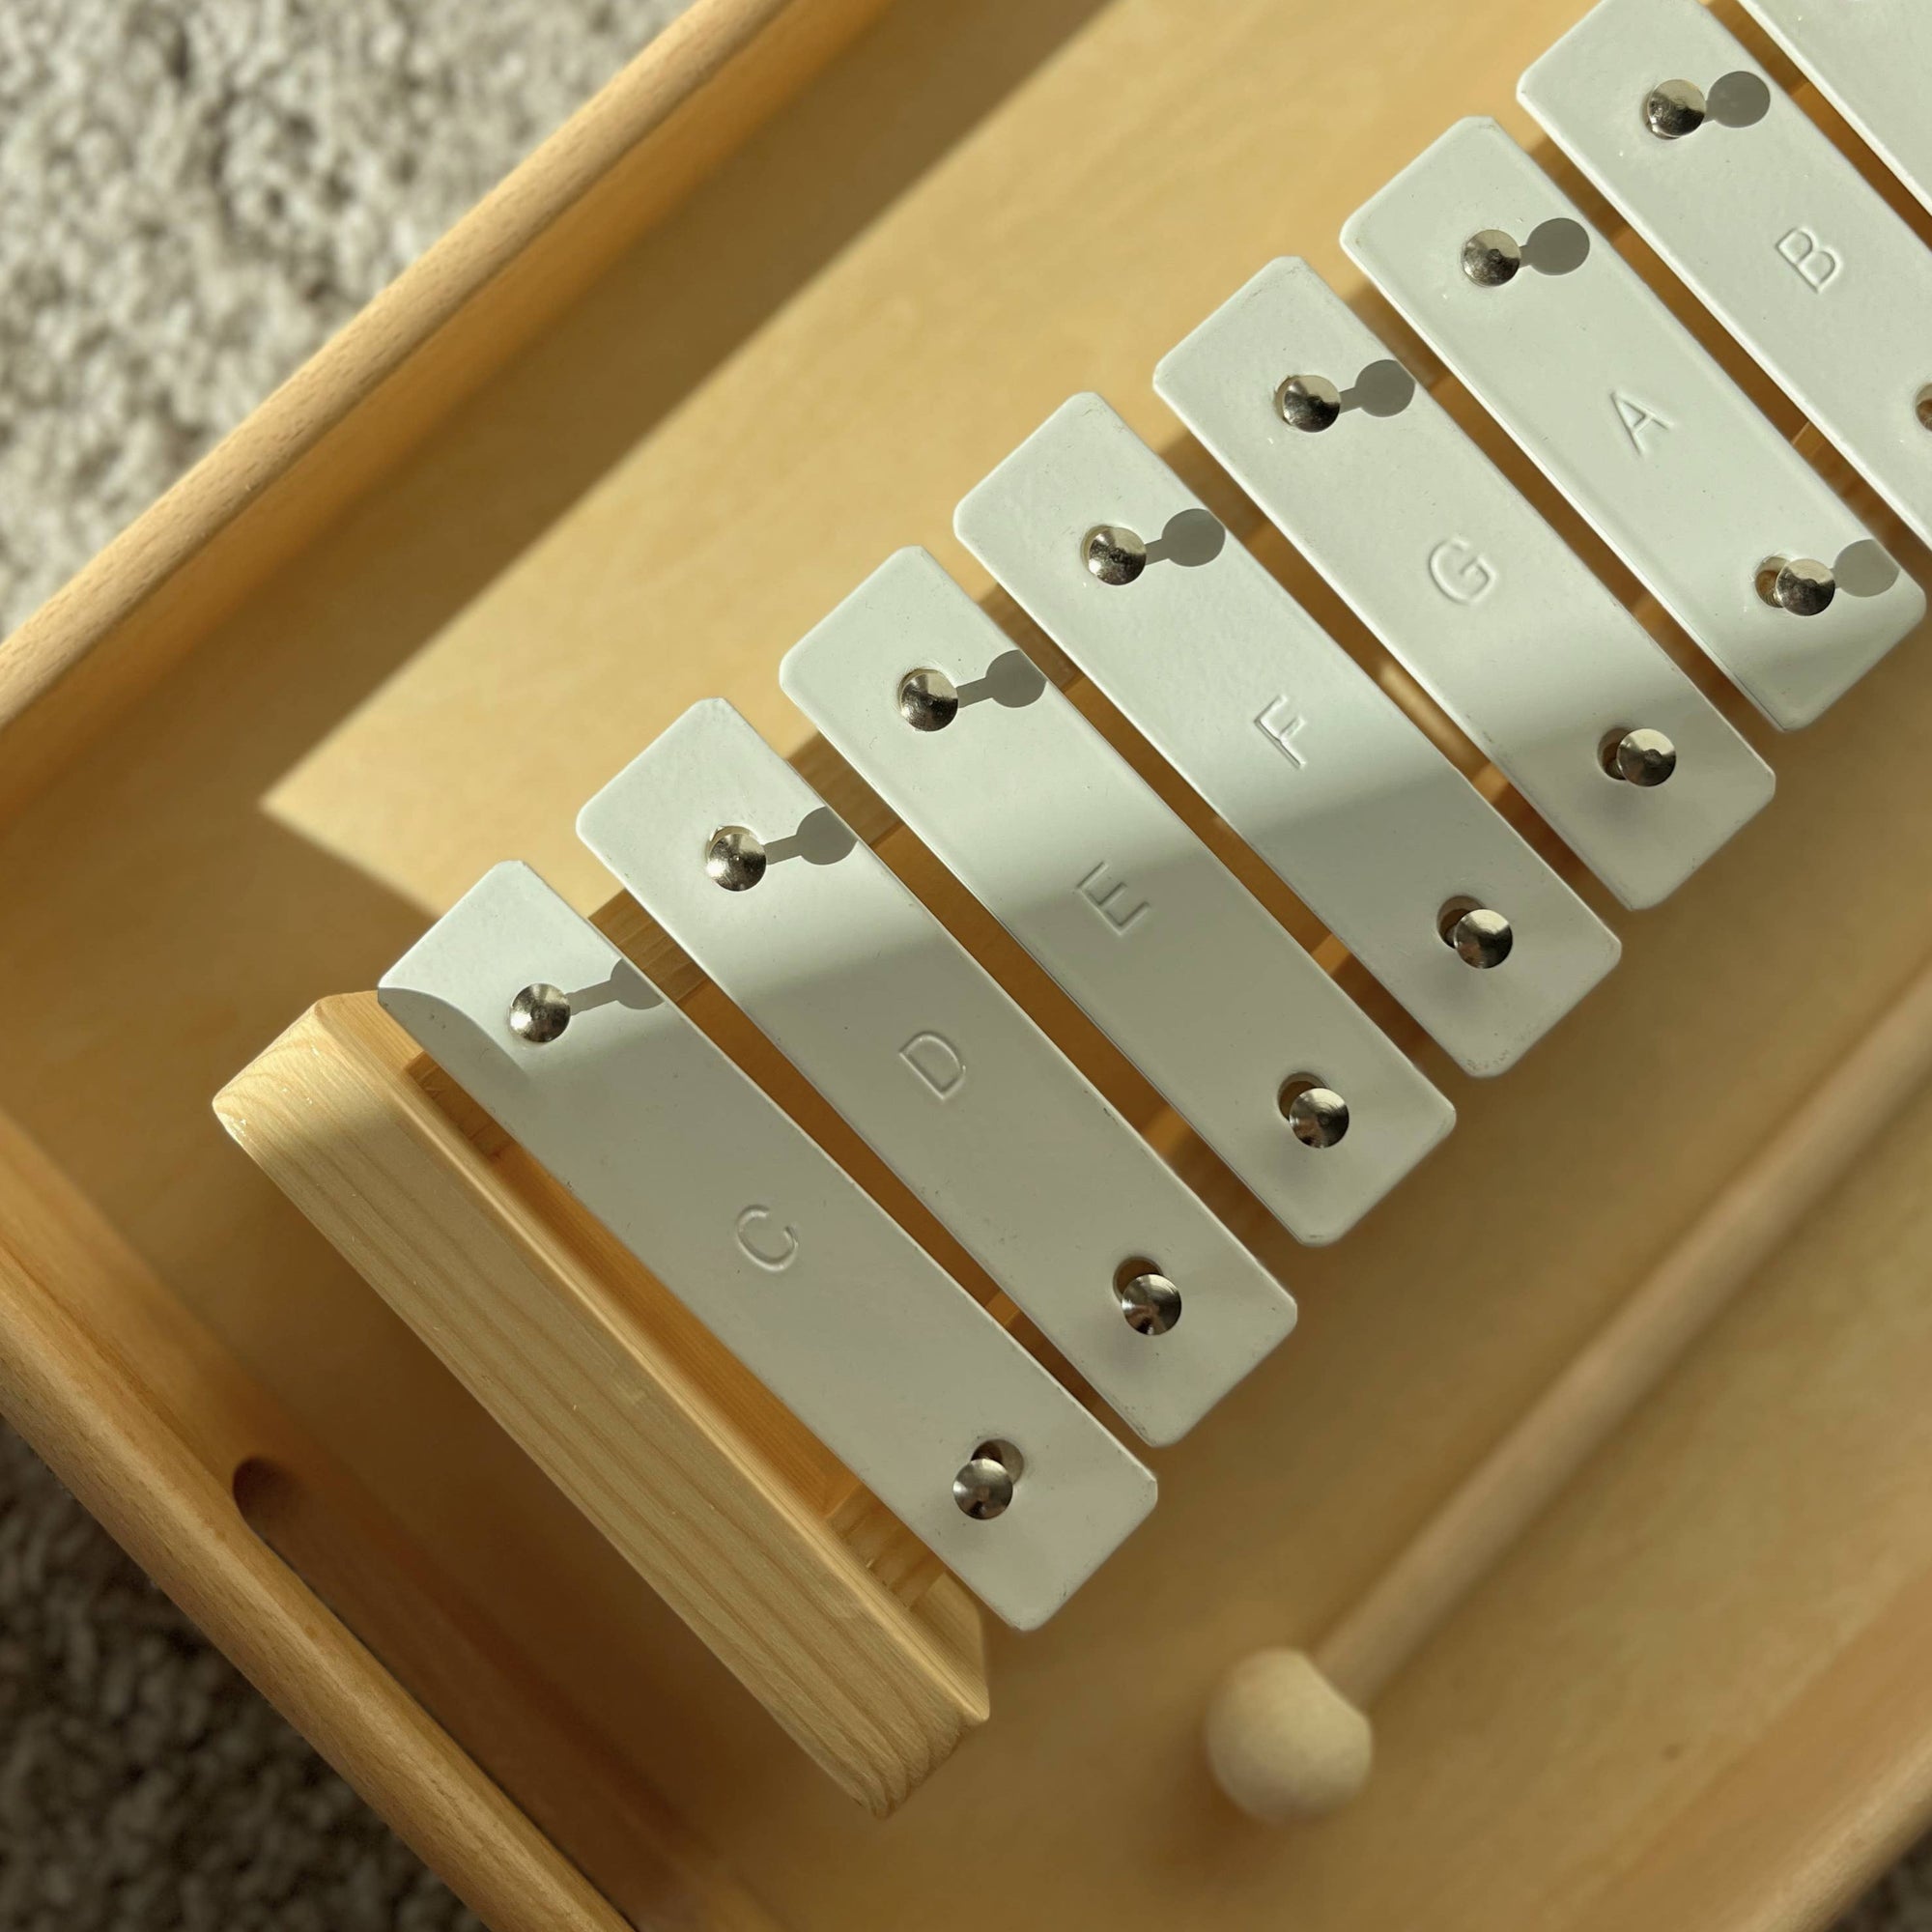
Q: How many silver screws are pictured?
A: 13